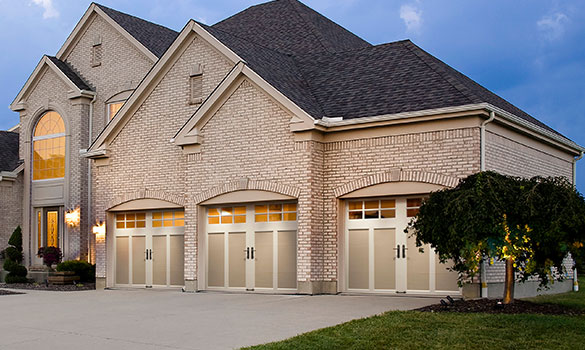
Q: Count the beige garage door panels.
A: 12